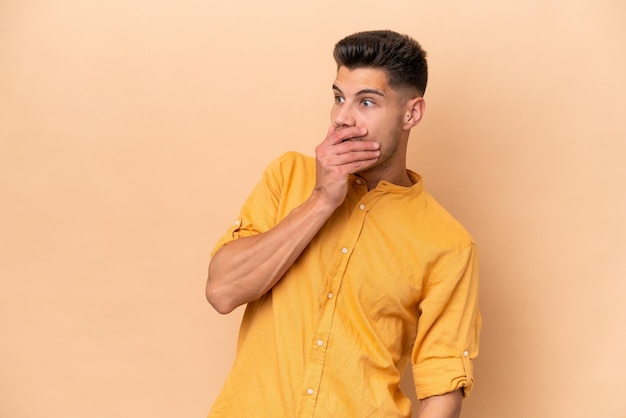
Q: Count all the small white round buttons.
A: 8